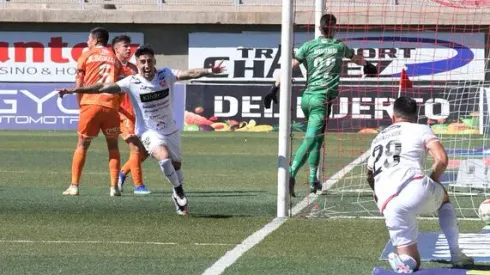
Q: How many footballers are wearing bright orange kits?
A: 2